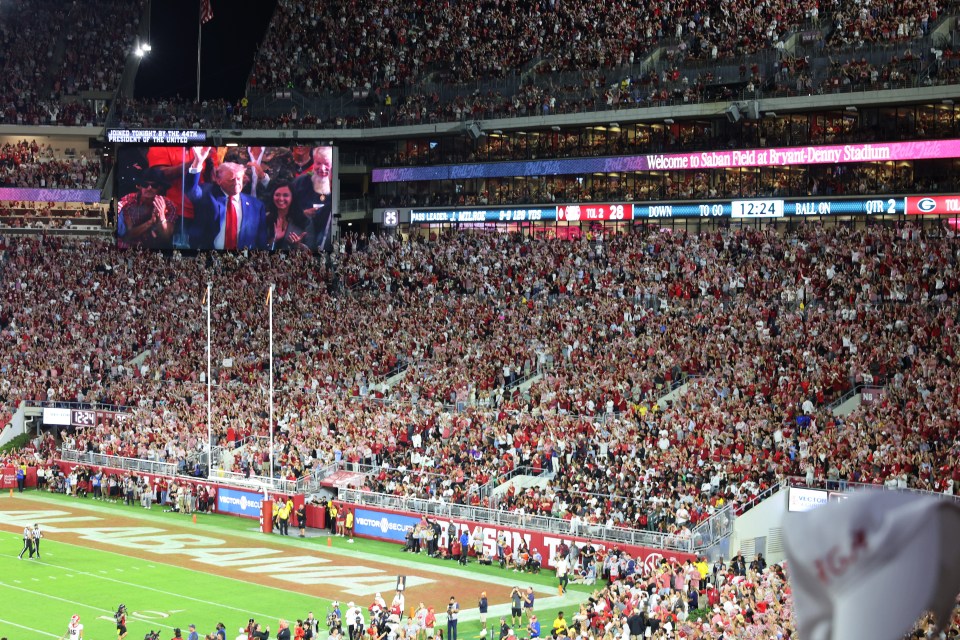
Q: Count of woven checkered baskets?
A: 0